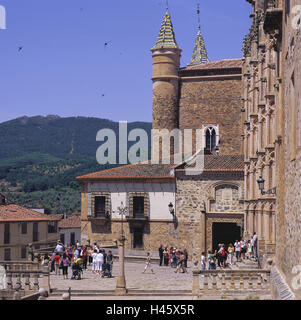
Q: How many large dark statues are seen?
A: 0